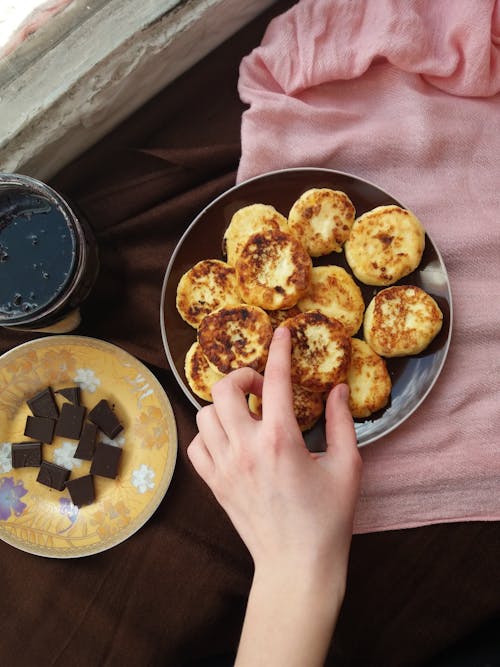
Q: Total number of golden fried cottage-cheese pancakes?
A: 13